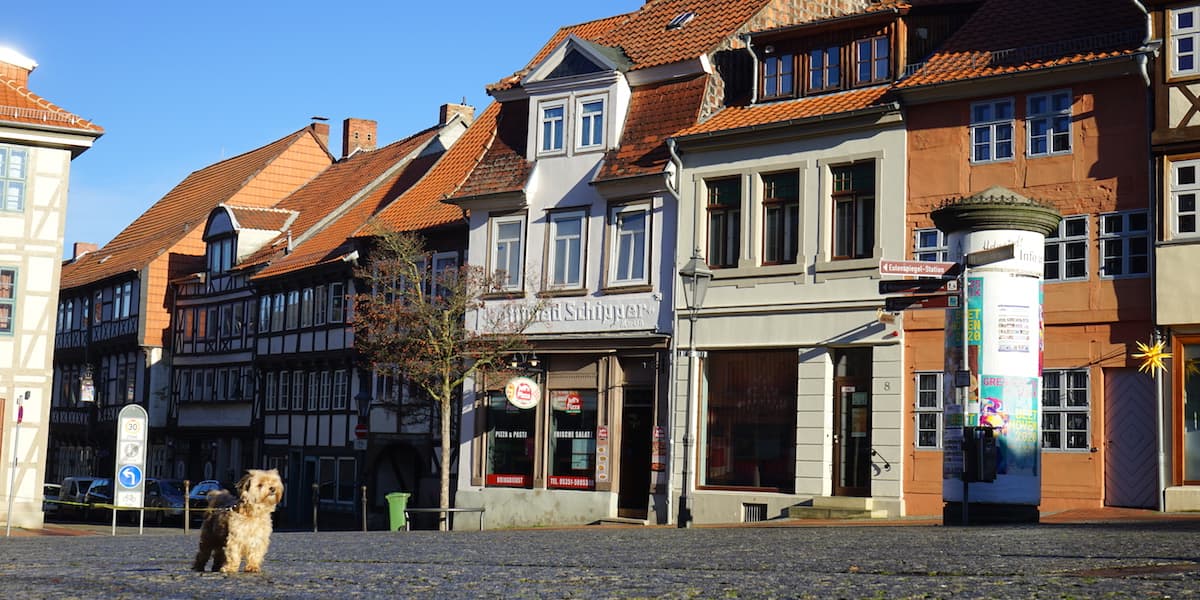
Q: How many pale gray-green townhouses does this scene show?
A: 1